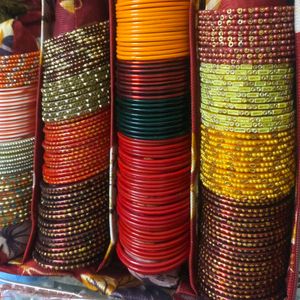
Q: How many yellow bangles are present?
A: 12